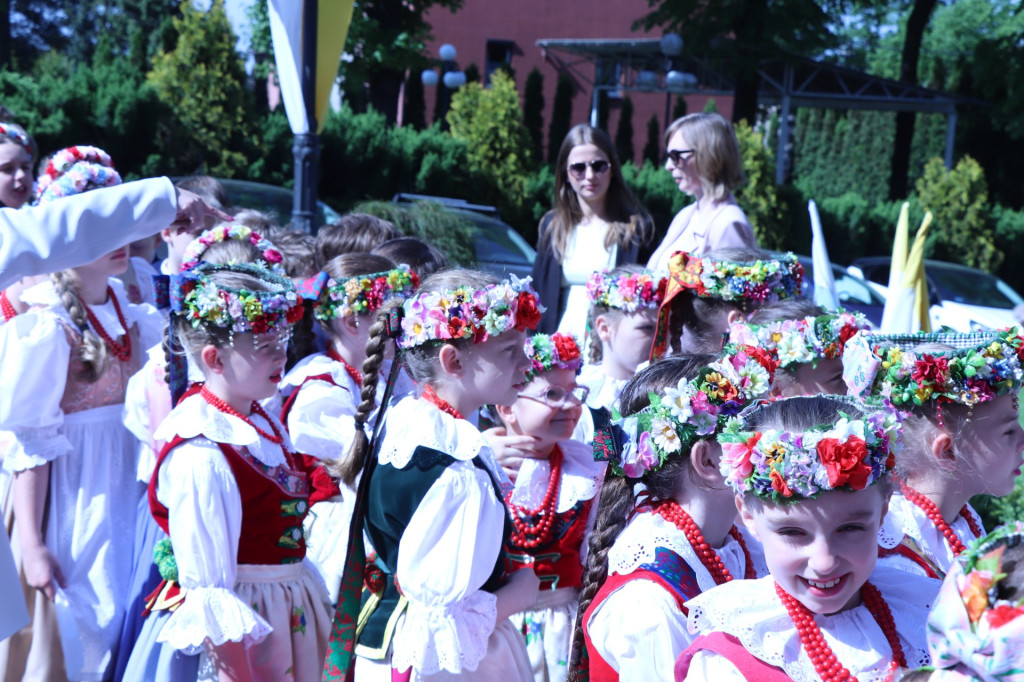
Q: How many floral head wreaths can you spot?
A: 15